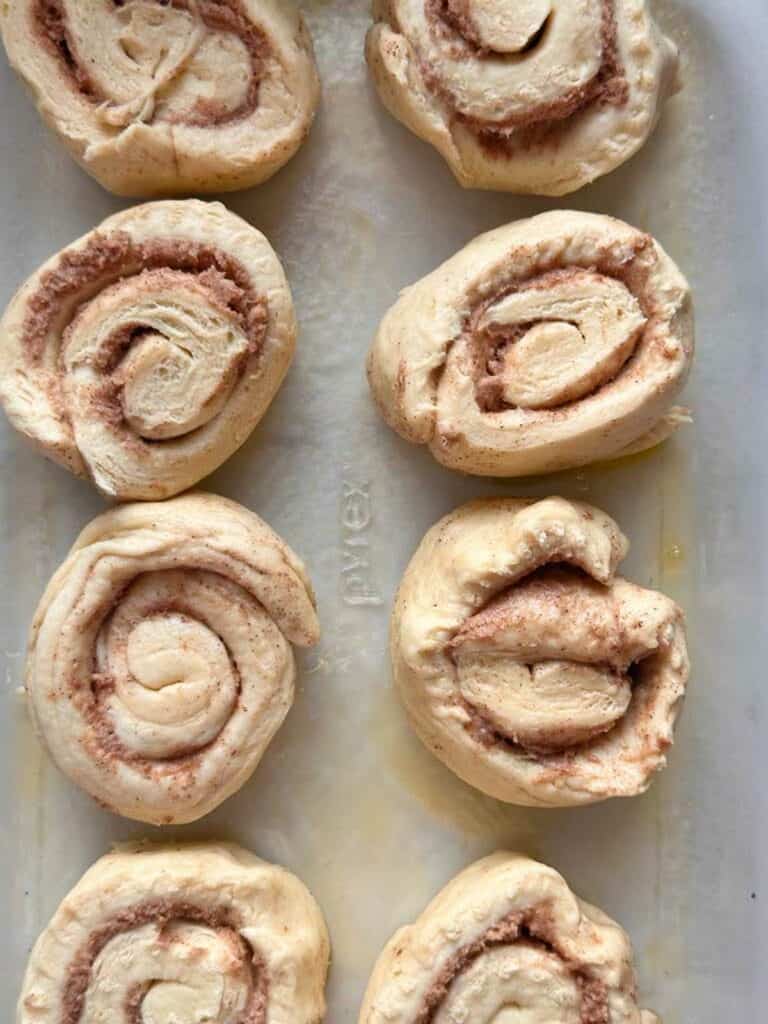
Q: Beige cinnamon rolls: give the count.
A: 8